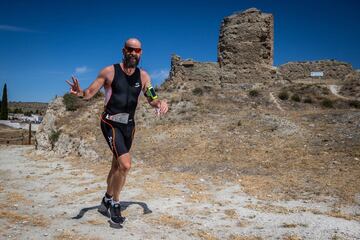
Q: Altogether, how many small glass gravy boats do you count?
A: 0